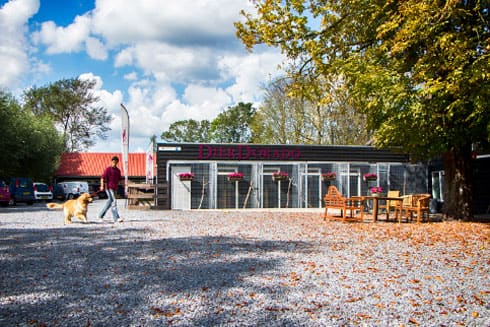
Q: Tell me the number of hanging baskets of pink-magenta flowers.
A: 5